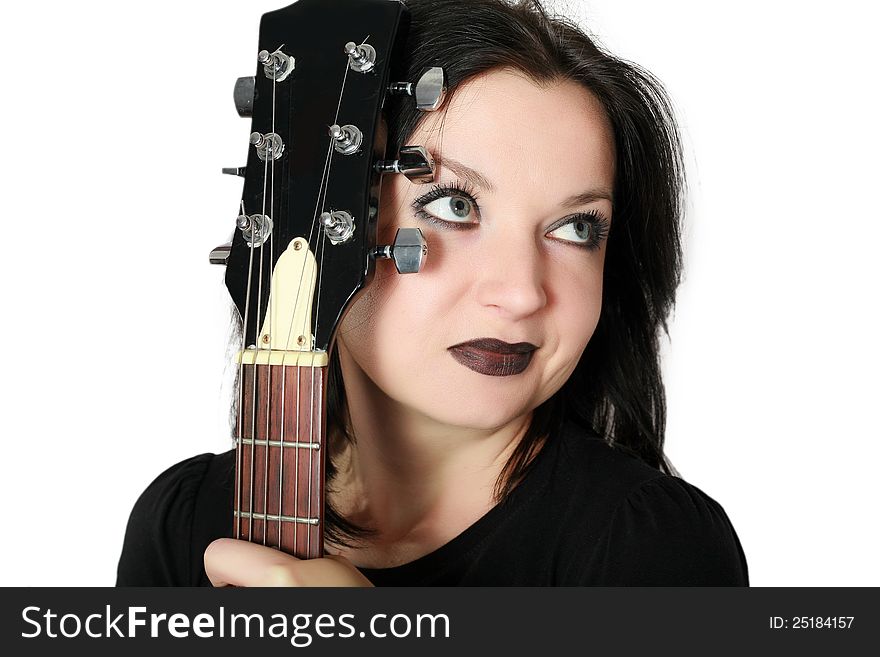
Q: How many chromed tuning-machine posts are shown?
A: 6